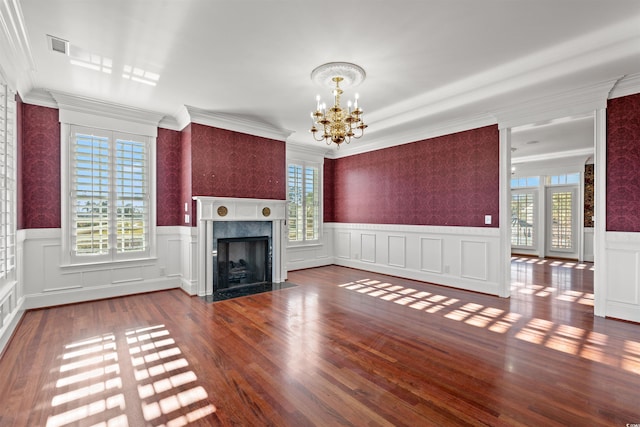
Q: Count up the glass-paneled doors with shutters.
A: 2